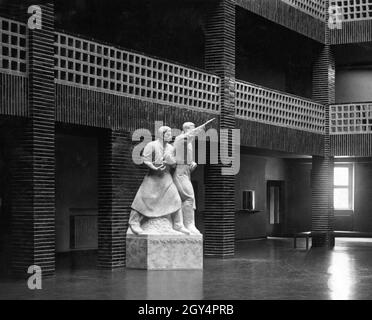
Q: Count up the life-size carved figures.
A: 2